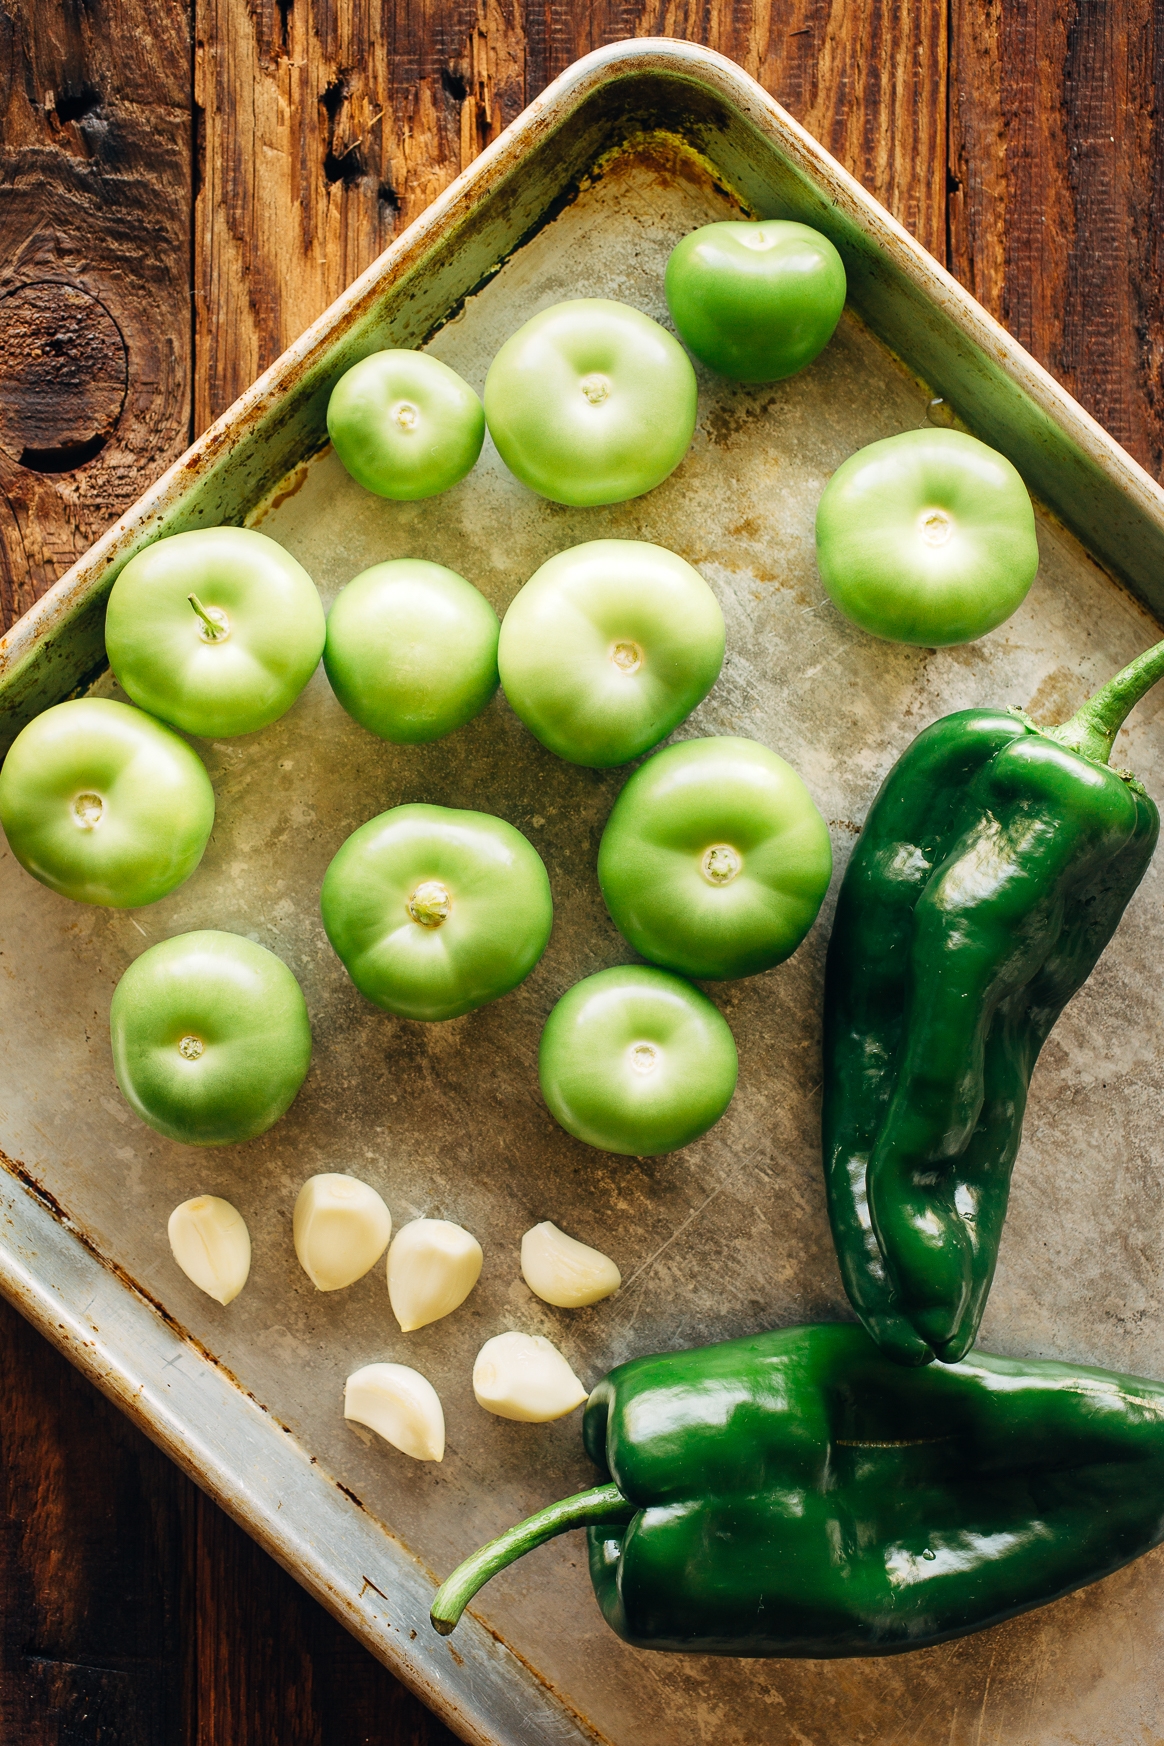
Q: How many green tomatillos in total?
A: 12